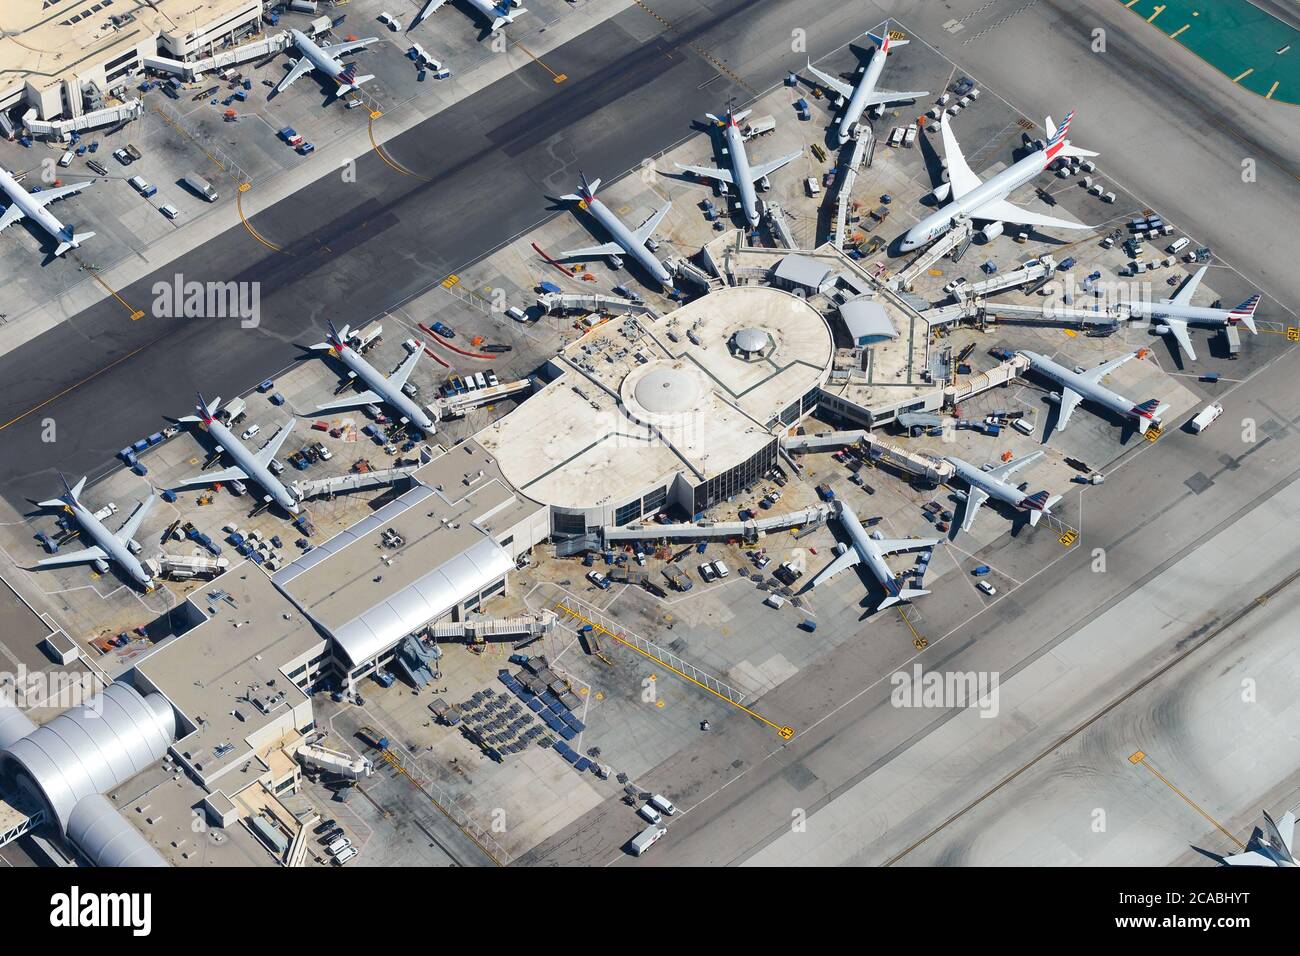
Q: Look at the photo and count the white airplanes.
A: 15